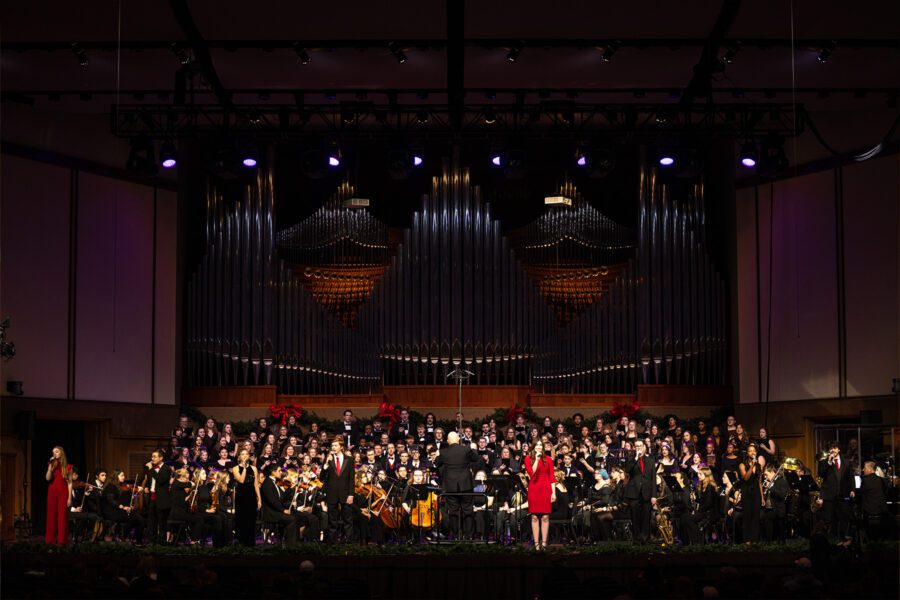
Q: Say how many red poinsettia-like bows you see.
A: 4